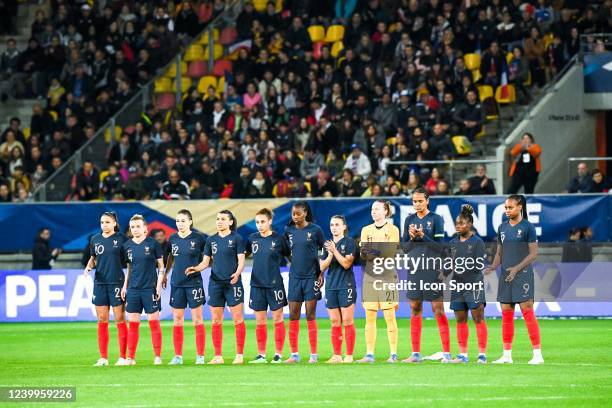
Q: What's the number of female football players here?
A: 11